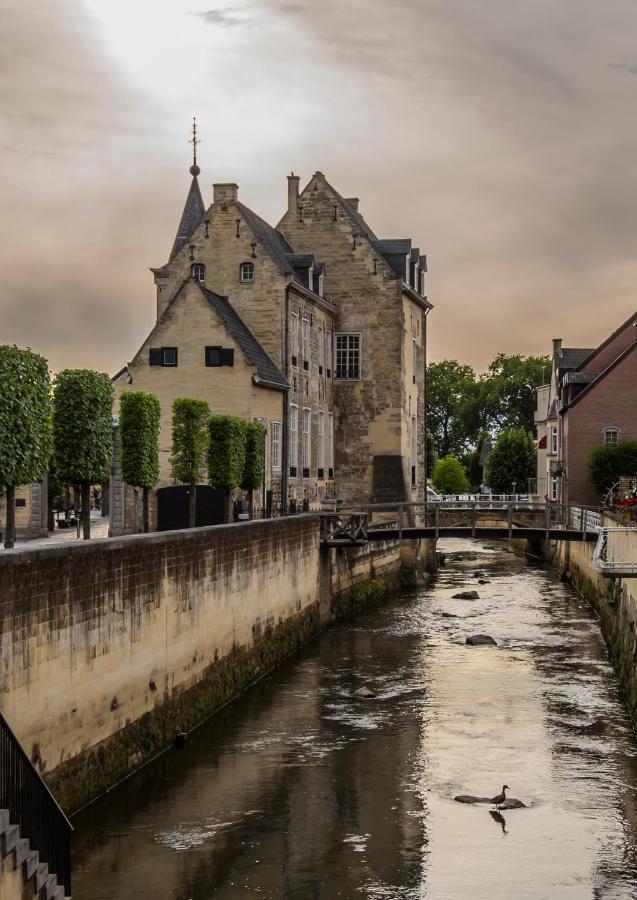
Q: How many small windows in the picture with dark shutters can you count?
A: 2